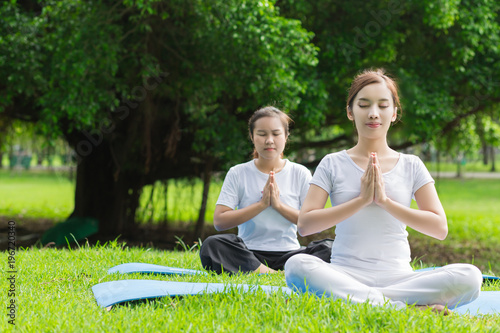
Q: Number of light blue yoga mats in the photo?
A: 2